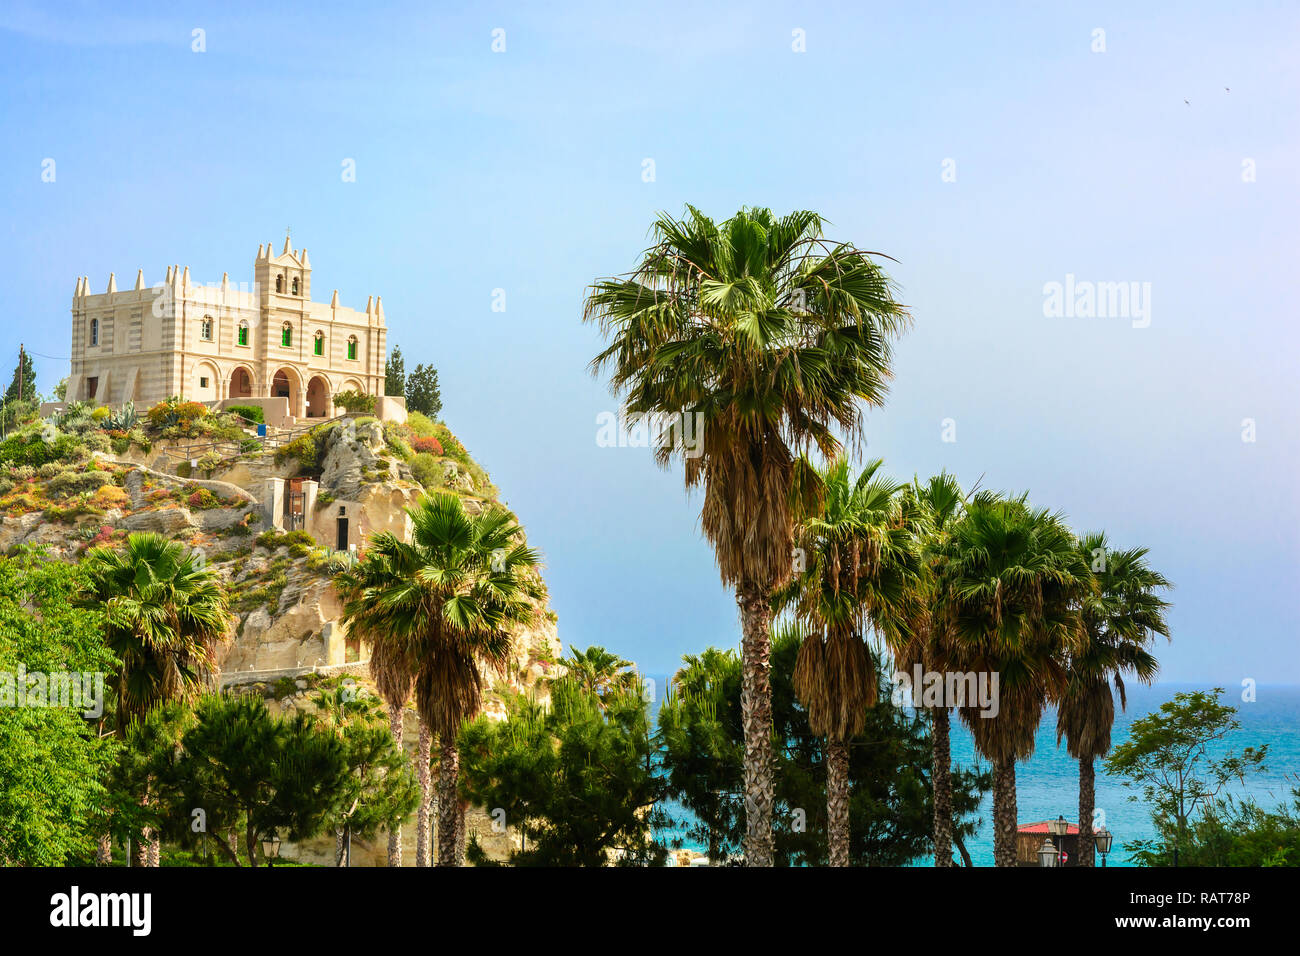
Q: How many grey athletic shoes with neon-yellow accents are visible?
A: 0